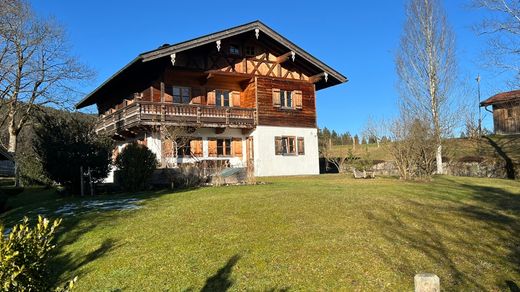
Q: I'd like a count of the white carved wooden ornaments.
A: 5